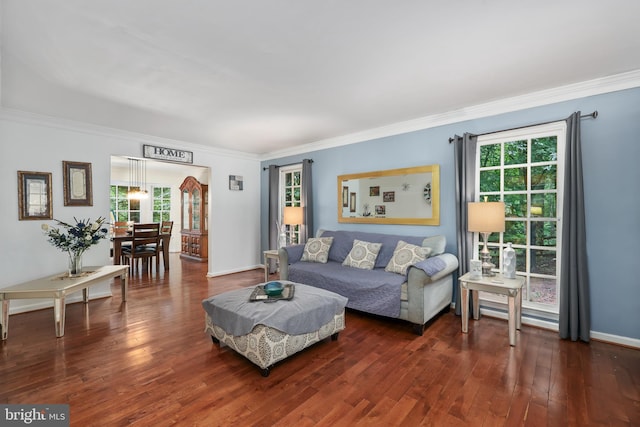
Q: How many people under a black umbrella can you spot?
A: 0